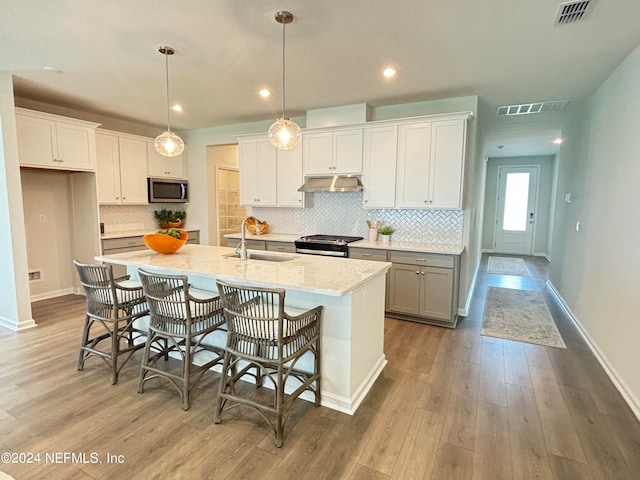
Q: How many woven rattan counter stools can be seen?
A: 3